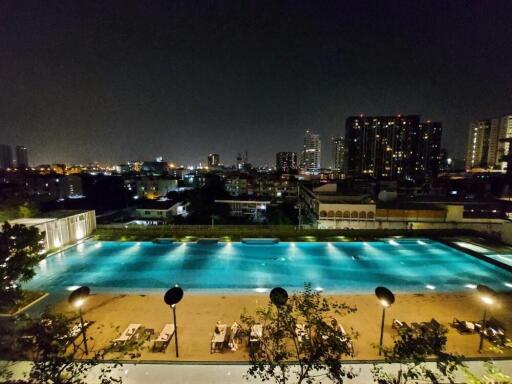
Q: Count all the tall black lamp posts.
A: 5